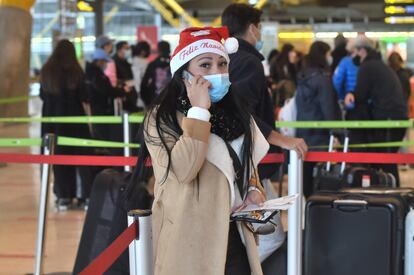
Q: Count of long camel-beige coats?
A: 1